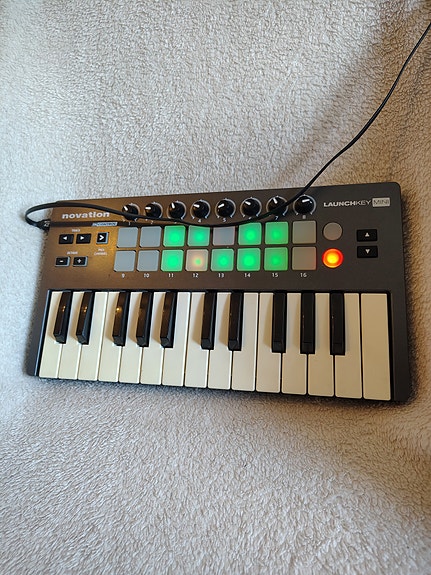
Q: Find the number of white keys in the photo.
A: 15